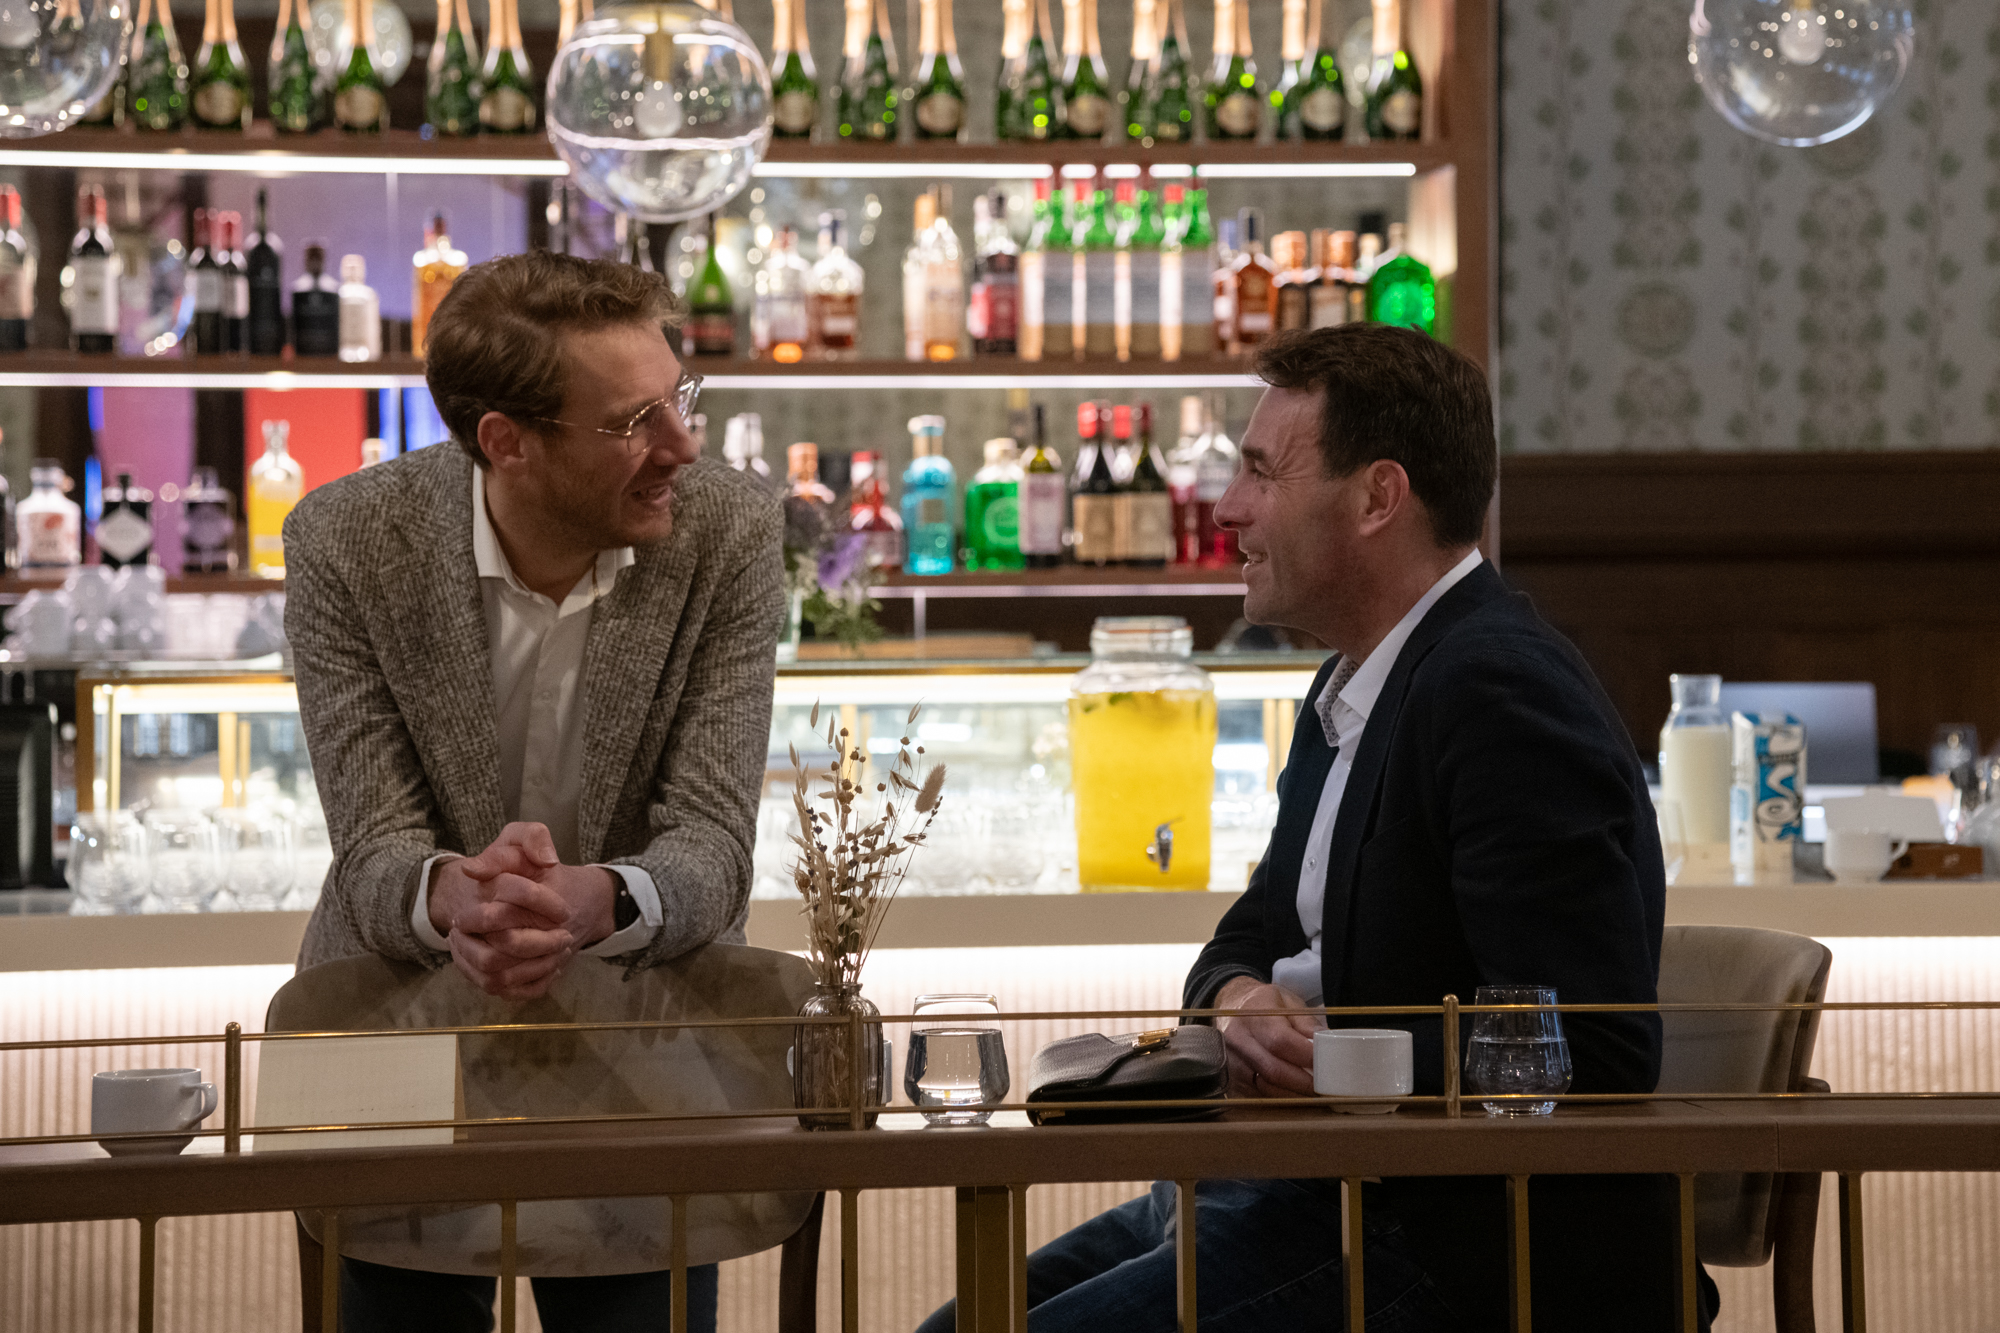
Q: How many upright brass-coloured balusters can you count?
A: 11